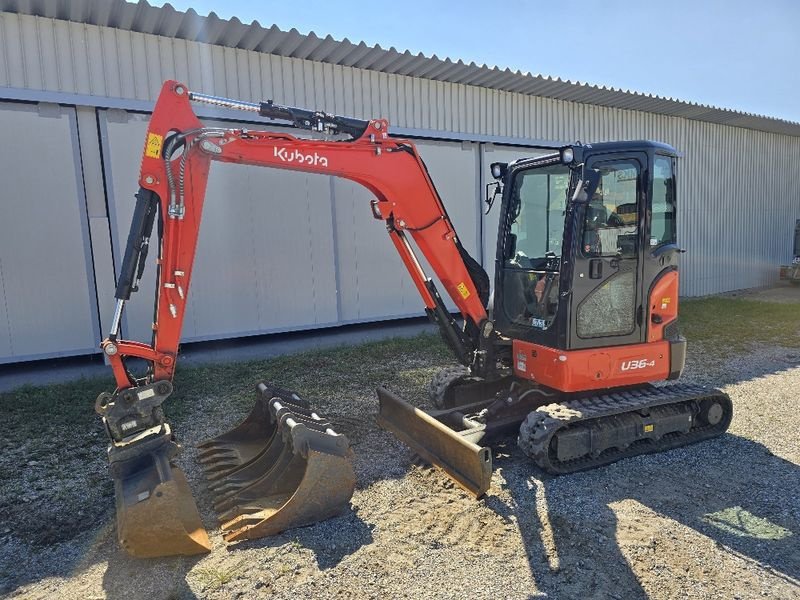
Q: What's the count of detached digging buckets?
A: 3